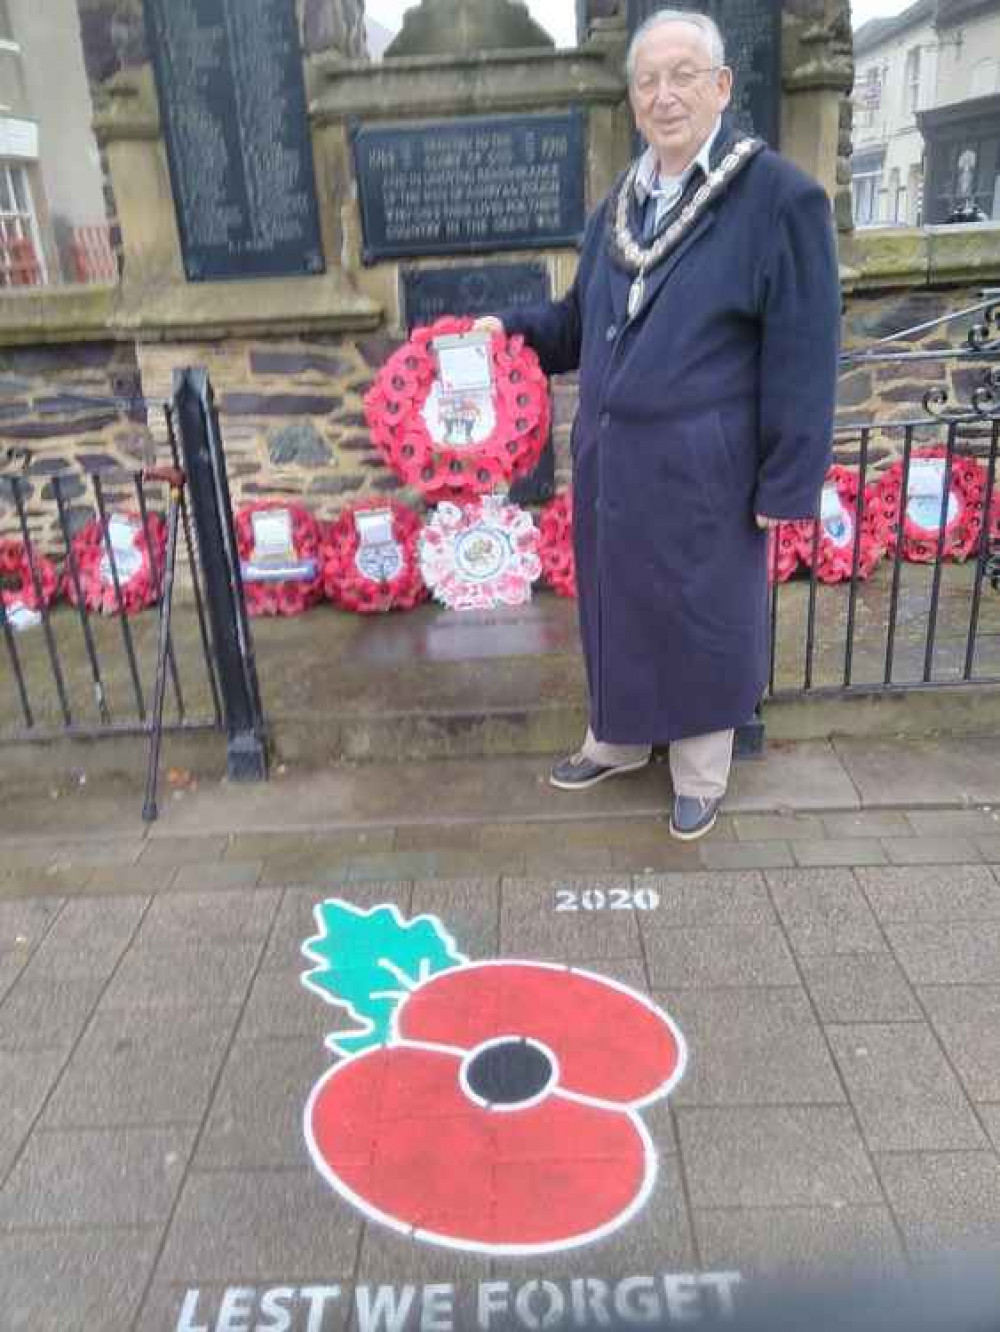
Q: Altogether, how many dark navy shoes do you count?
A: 2